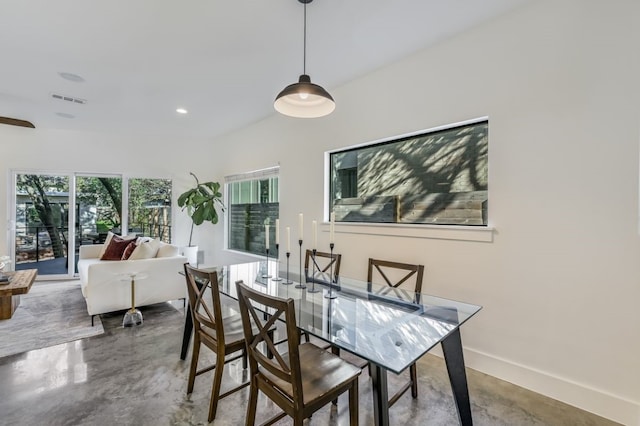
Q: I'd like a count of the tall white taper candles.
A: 6